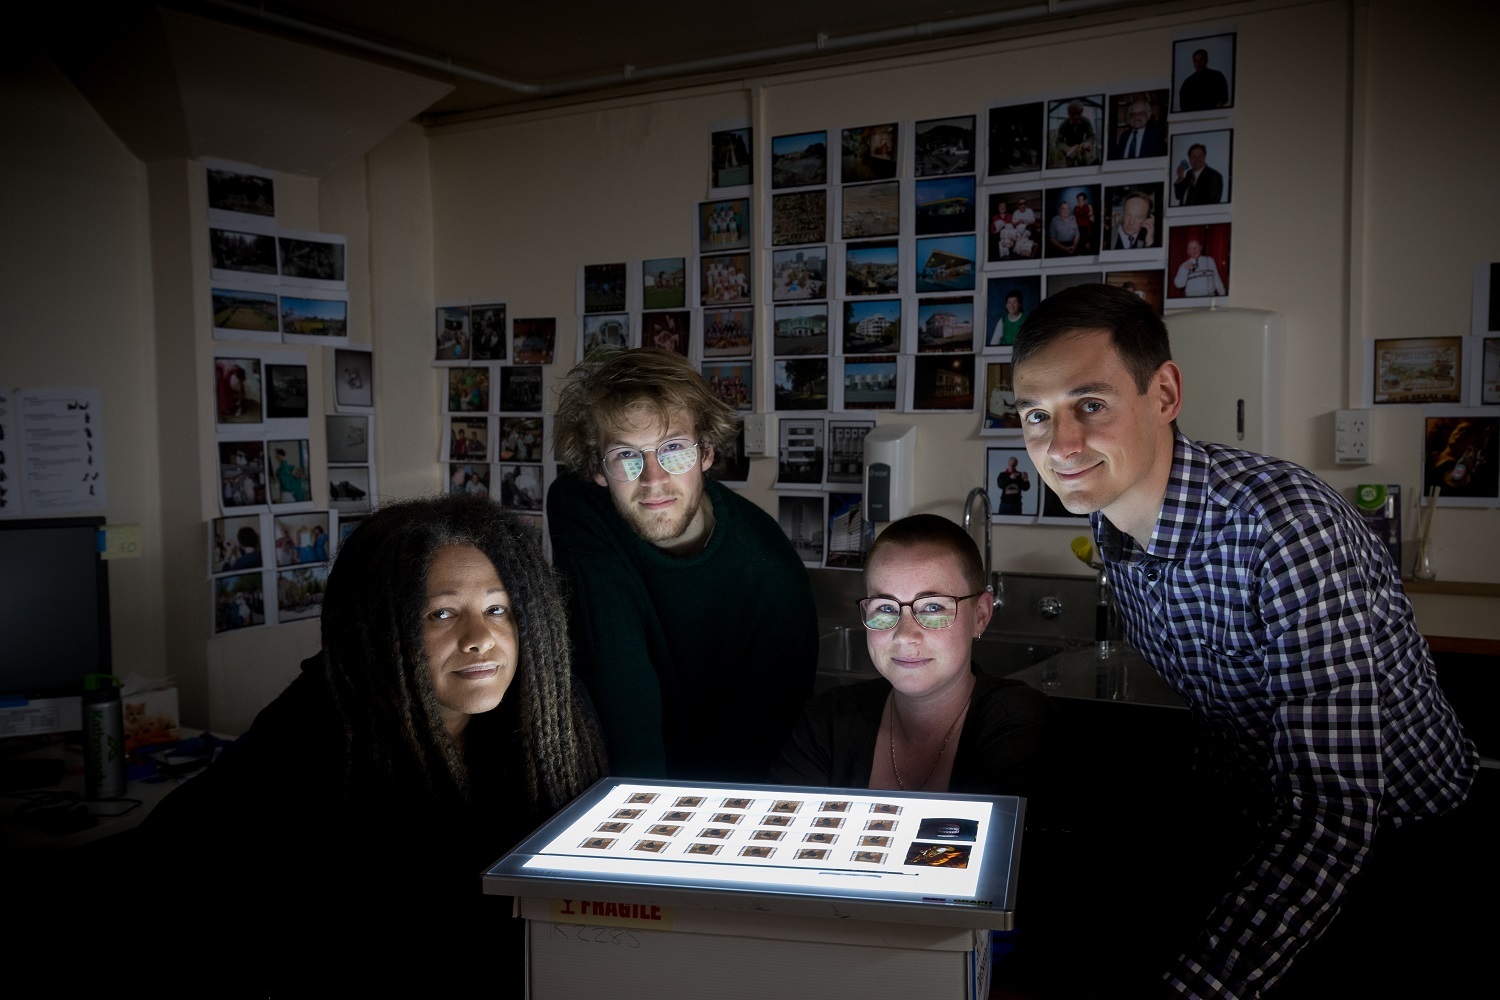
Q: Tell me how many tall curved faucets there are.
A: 1